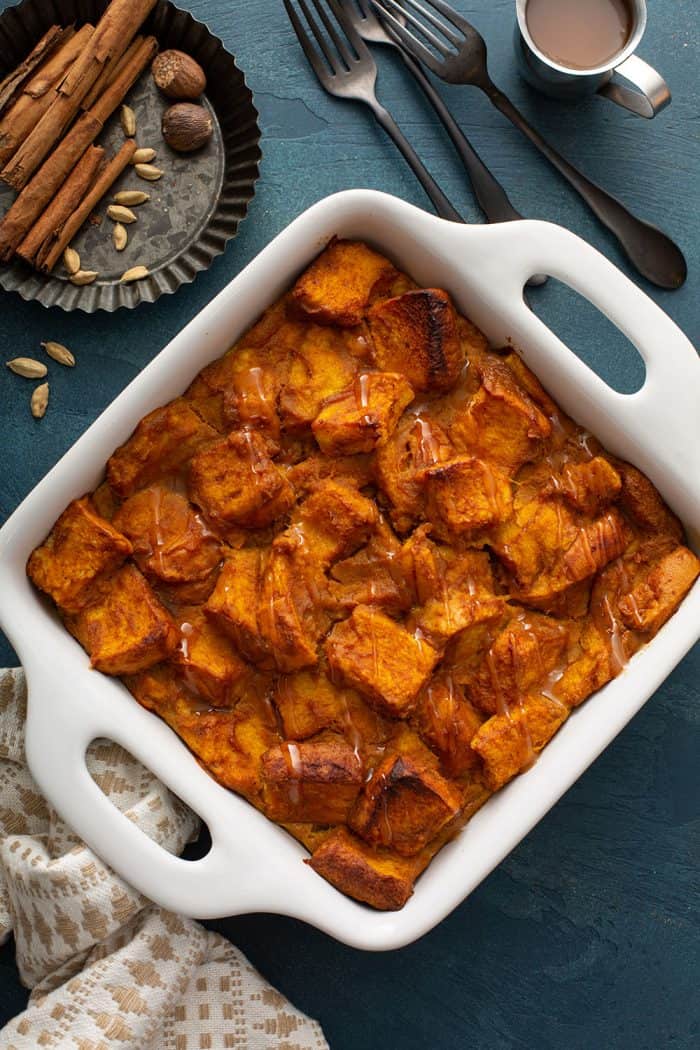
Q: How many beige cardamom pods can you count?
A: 12